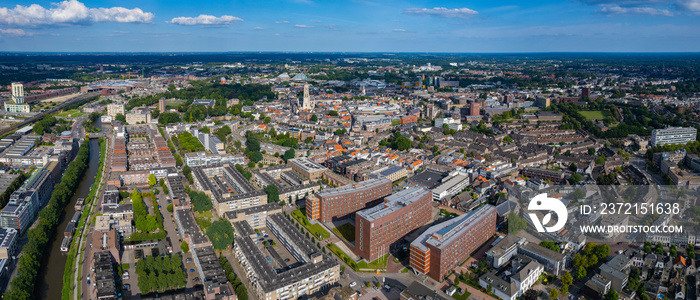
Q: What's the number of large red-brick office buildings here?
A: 3